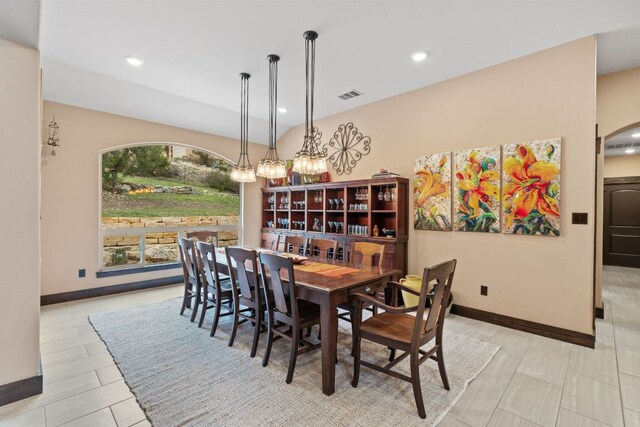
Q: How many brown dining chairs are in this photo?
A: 10